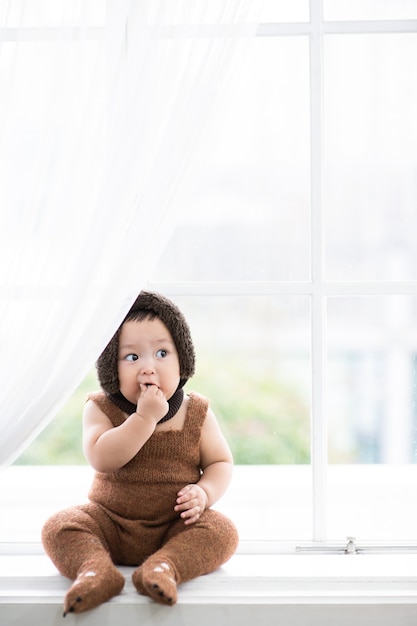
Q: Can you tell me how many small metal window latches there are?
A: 1